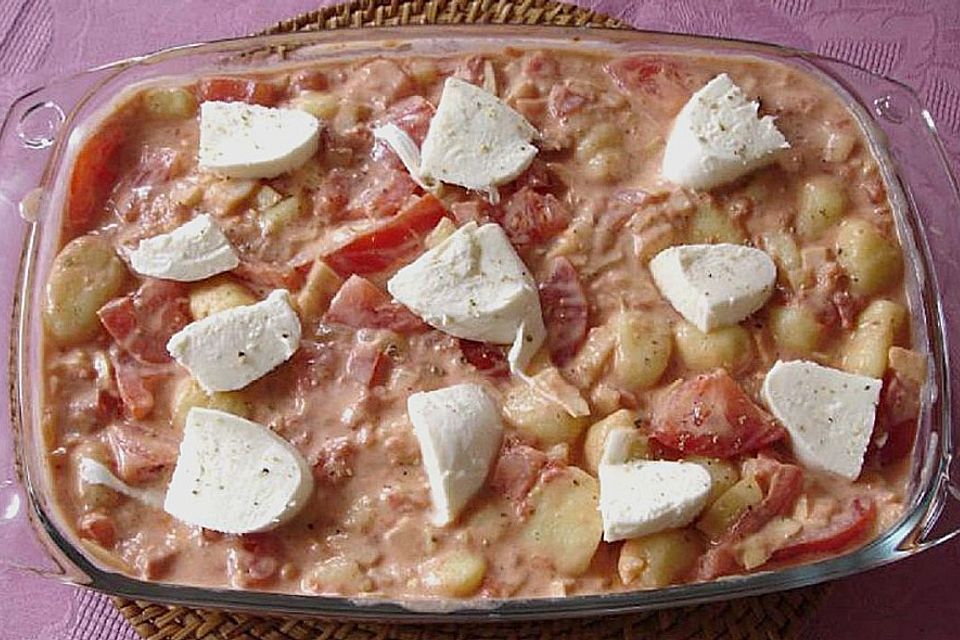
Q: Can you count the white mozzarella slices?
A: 11